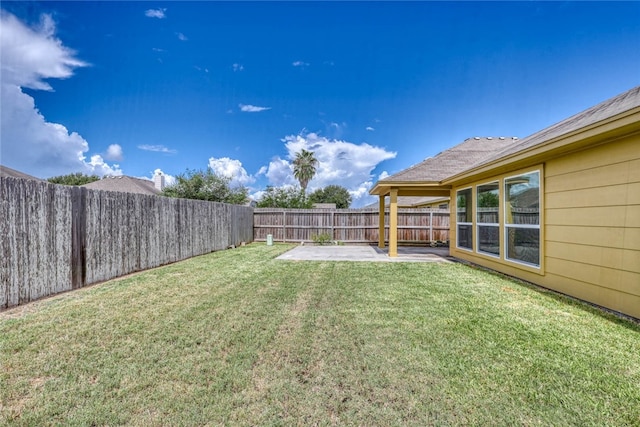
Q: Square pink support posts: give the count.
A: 0